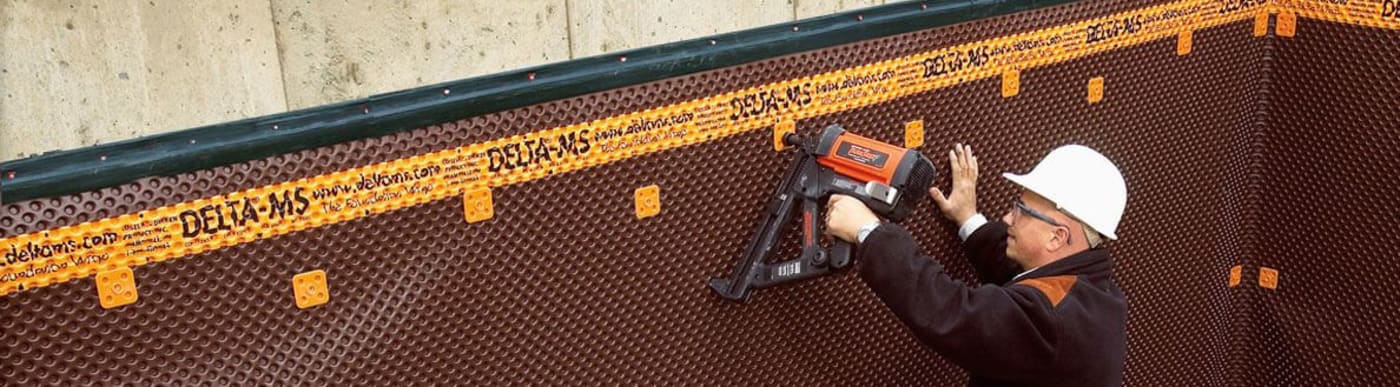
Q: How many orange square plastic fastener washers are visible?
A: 13